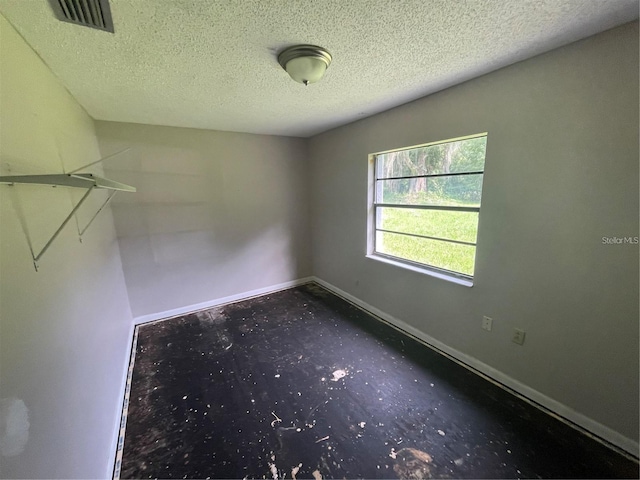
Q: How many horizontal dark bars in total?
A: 3